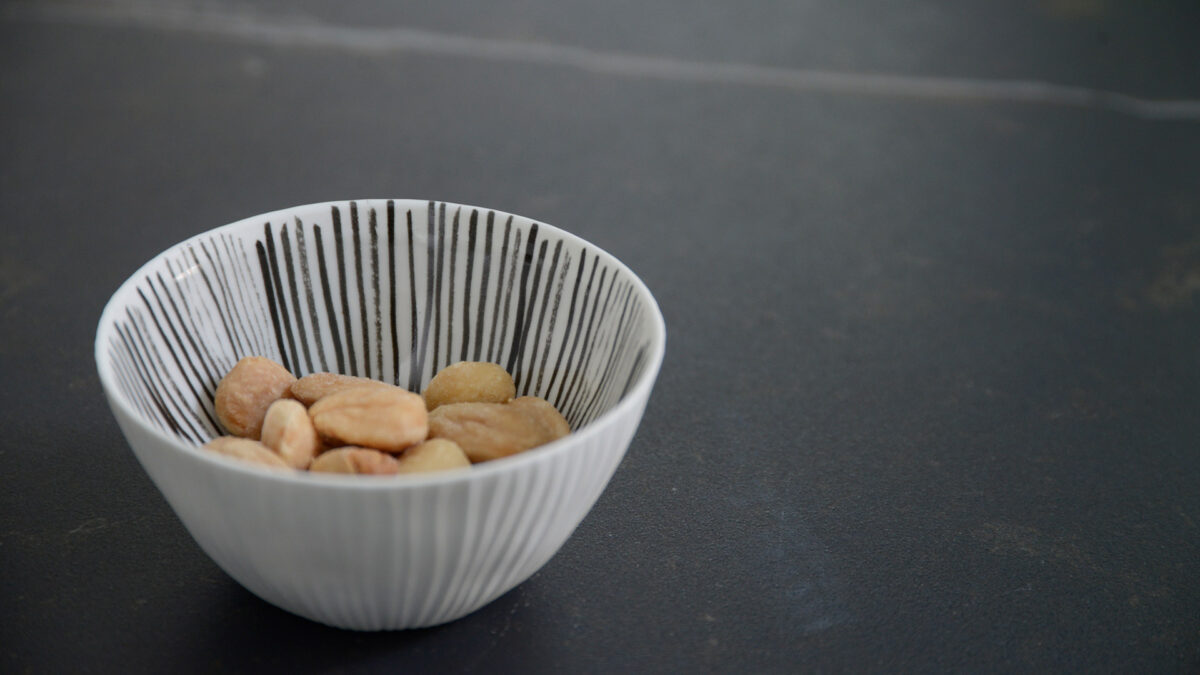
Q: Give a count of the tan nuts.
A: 9